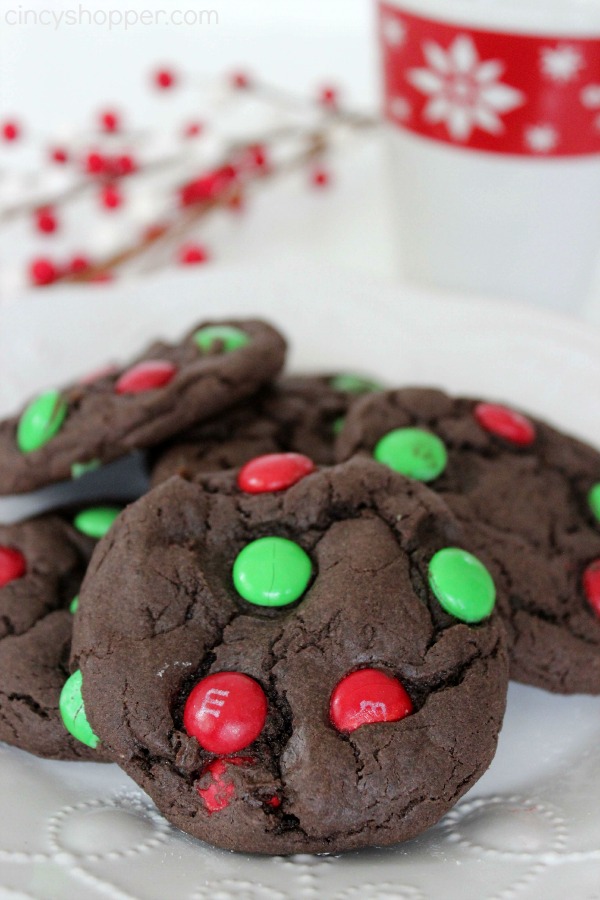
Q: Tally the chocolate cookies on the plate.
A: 5